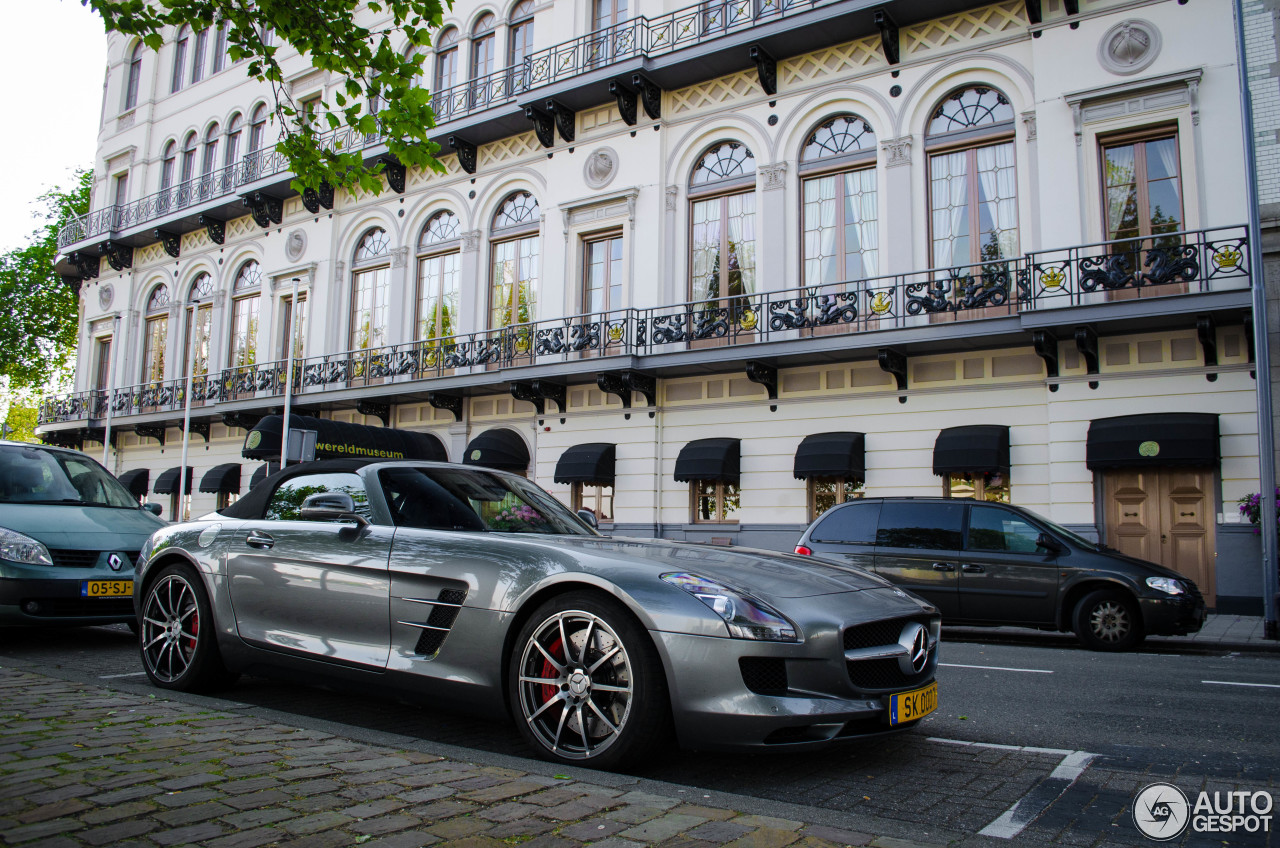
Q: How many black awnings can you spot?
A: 11